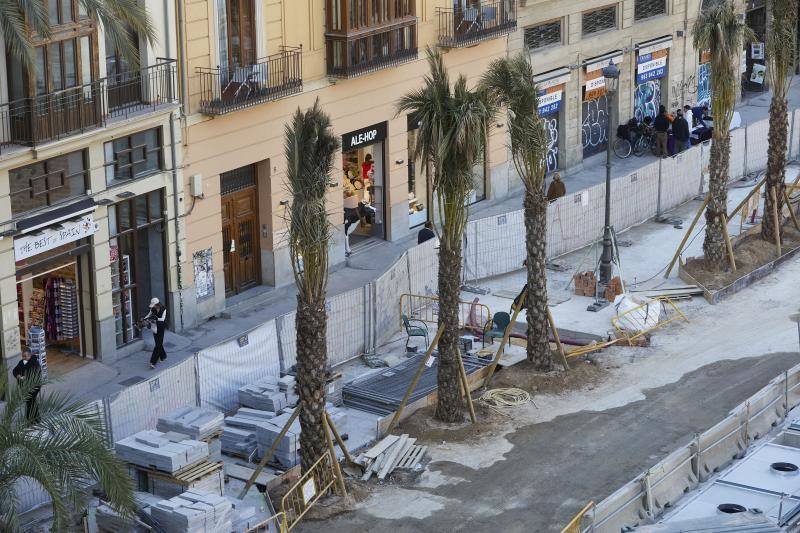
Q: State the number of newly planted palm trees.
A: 5